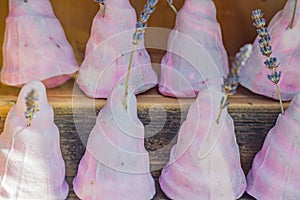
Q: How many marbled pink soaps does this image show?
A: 8